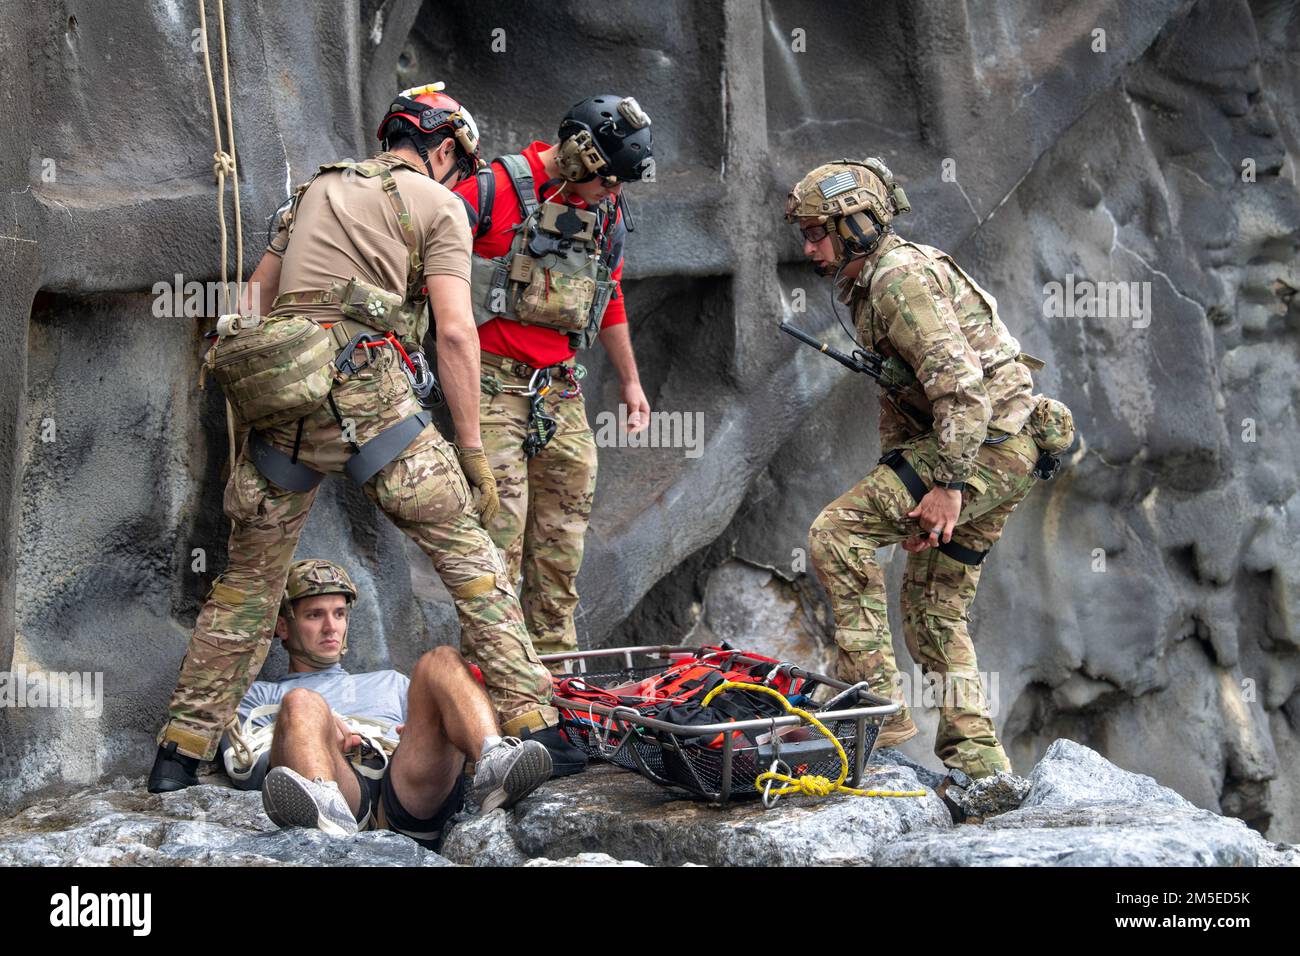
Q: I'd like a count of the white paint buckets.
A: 0